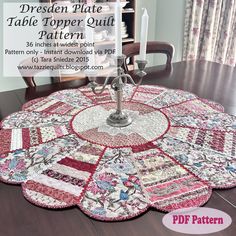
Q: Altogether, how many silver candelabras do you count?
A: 1